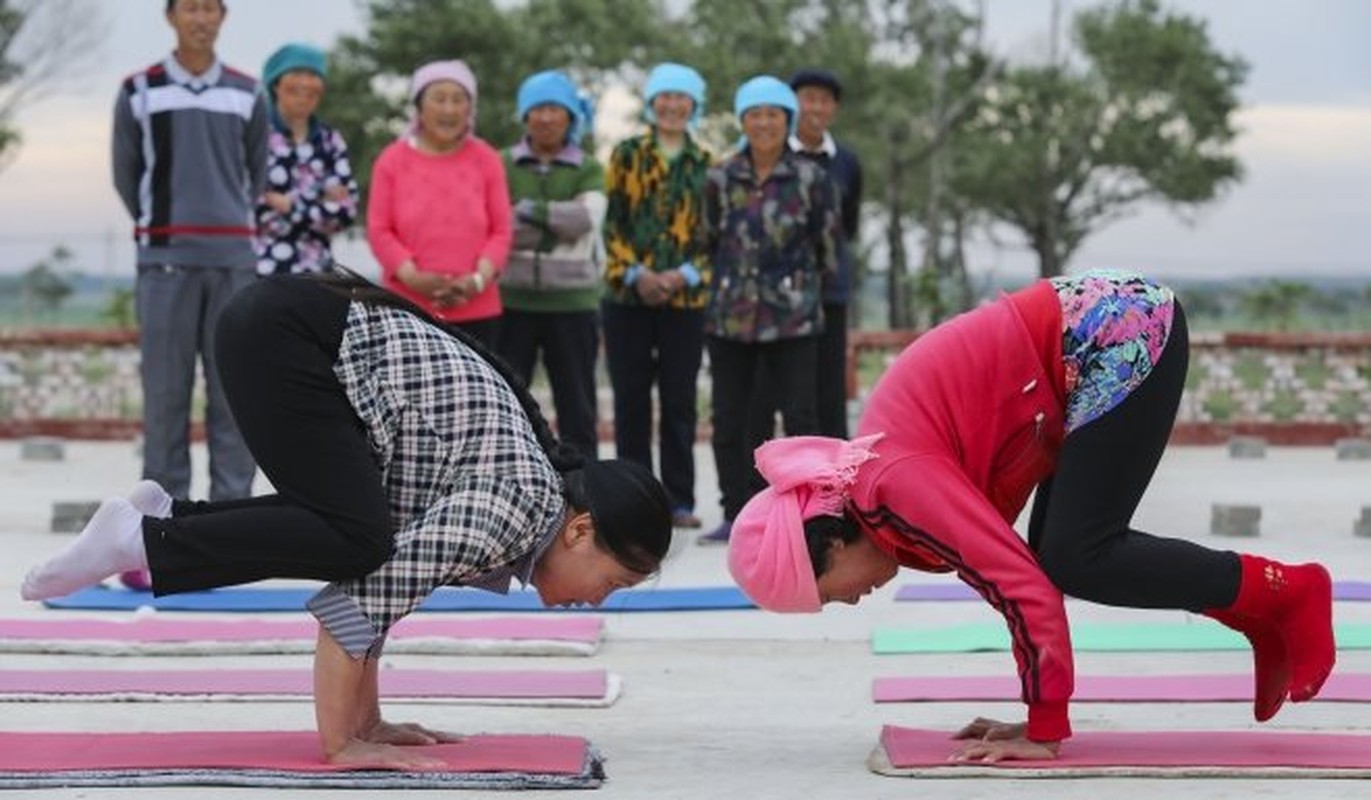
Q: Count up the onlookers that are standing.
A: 7